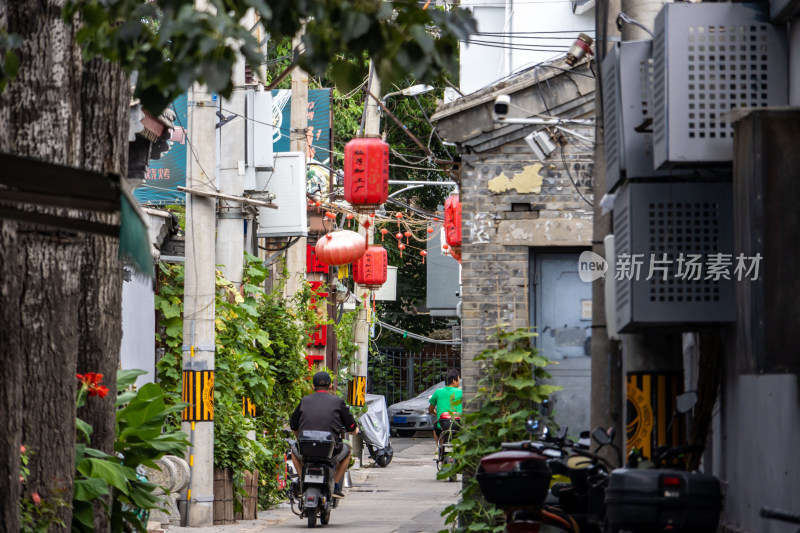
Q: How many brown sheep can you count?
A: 0